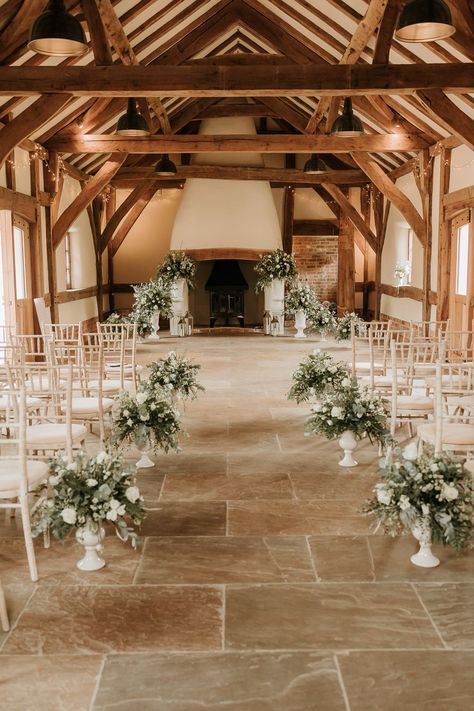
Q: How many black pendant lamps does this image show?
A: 6